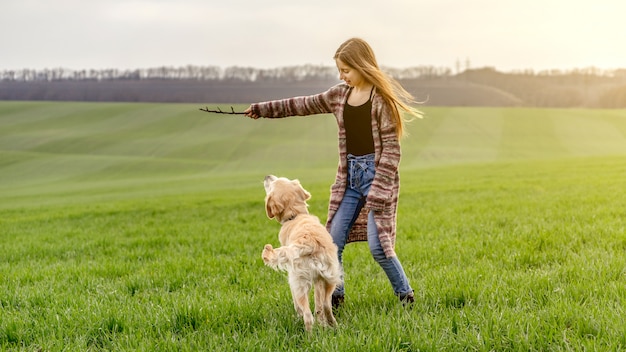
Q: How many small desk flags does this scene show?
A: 0